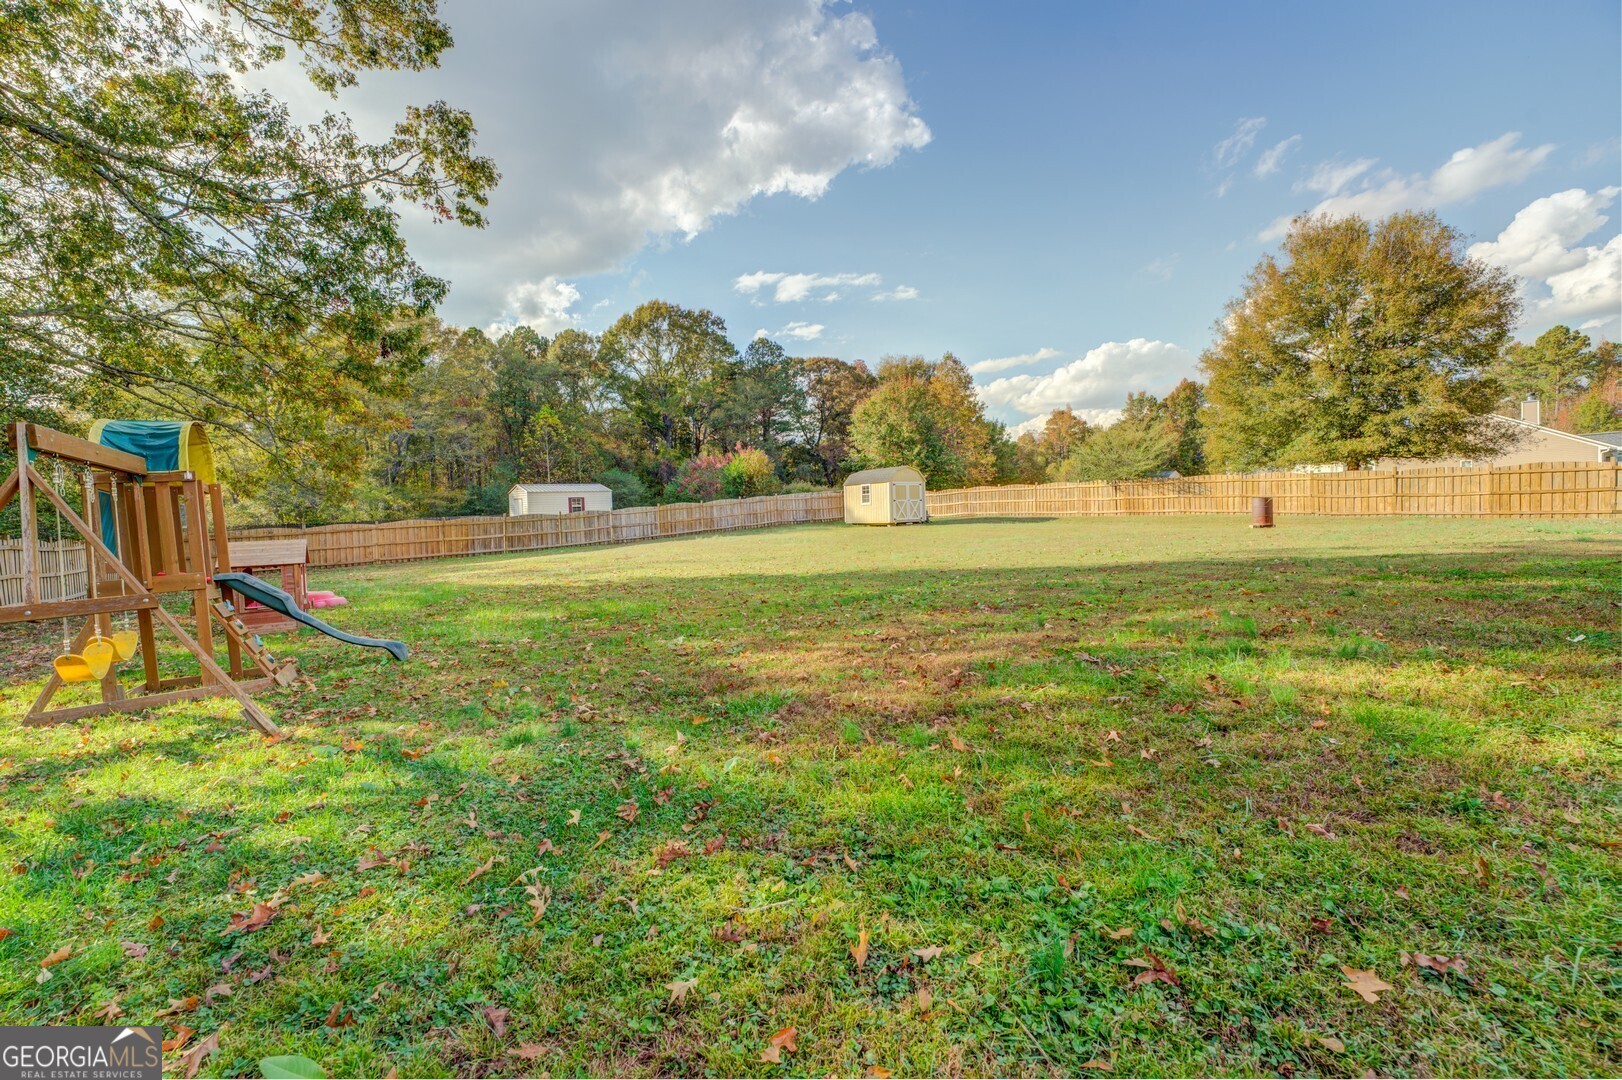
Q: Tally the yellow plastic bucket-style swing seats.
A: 2